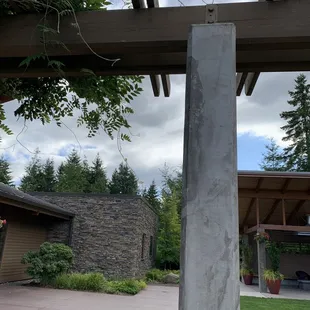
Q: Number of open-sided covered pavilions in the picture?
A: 1